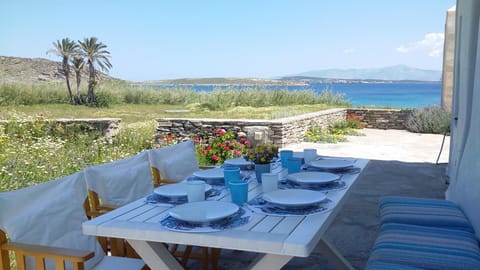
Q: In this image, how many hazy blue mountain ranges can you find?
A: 1